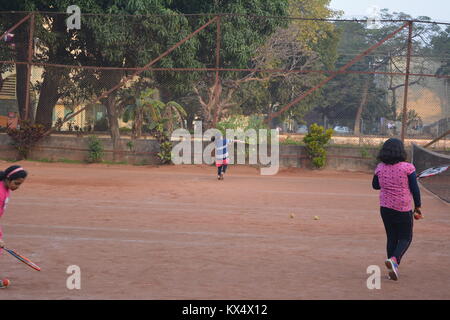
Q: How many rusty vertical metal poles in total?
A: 3